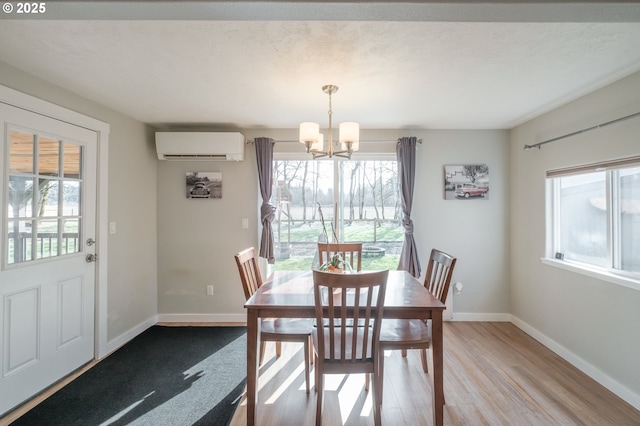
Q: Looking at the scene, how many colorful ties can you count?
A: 0